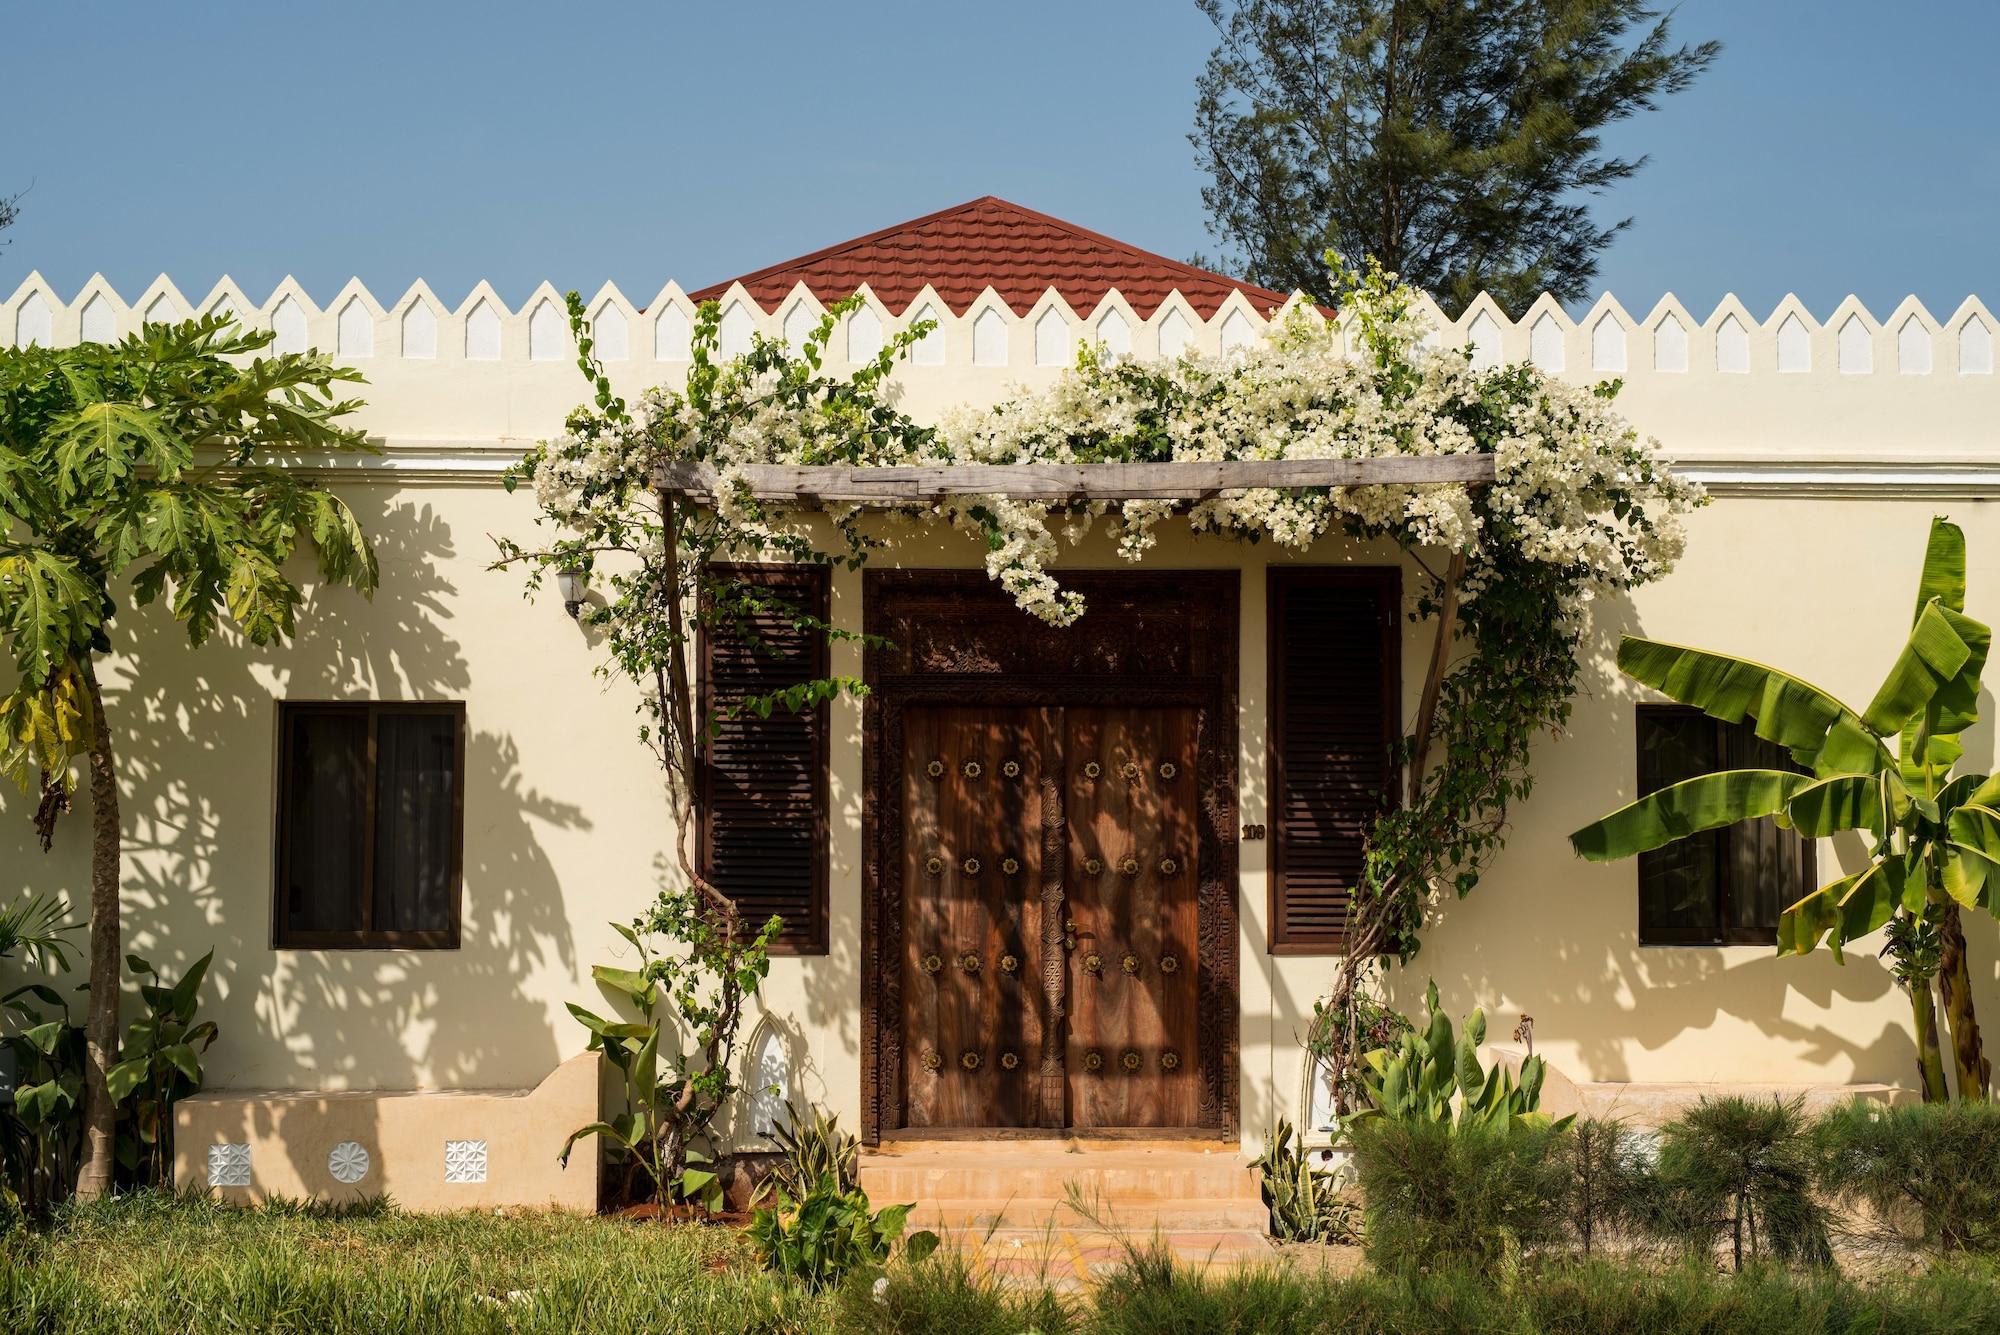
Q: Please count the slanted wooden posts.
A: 2